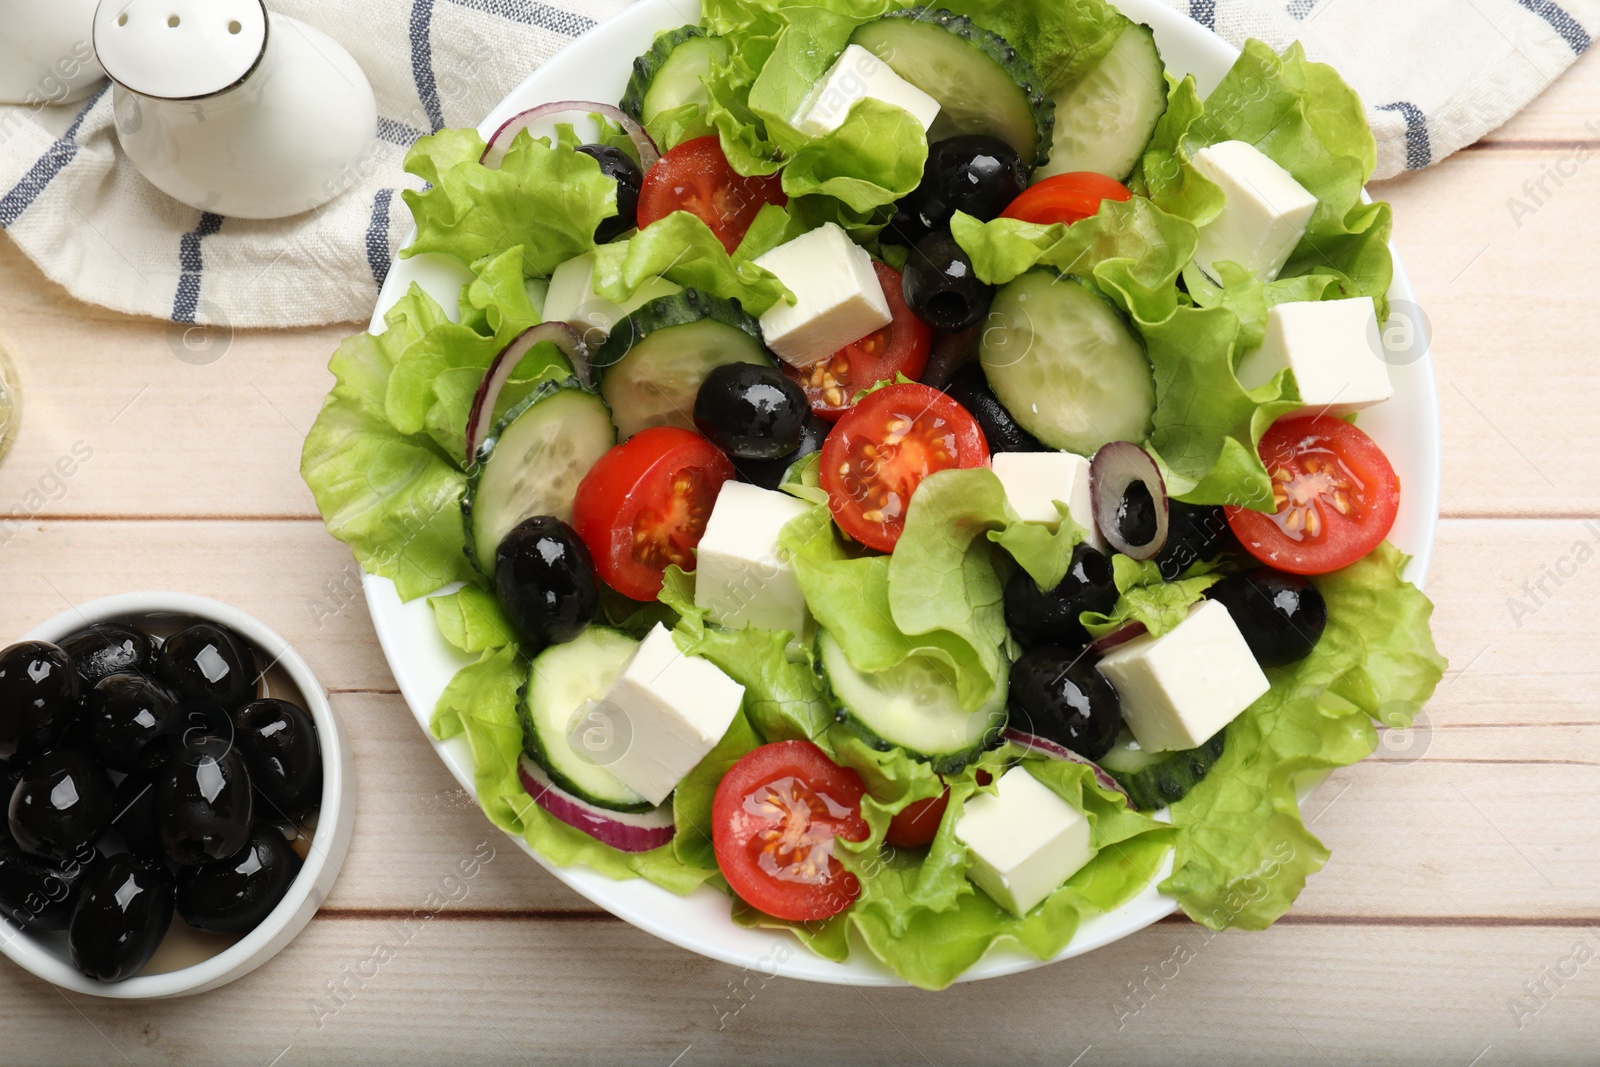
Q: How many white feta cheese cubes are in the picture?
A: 10